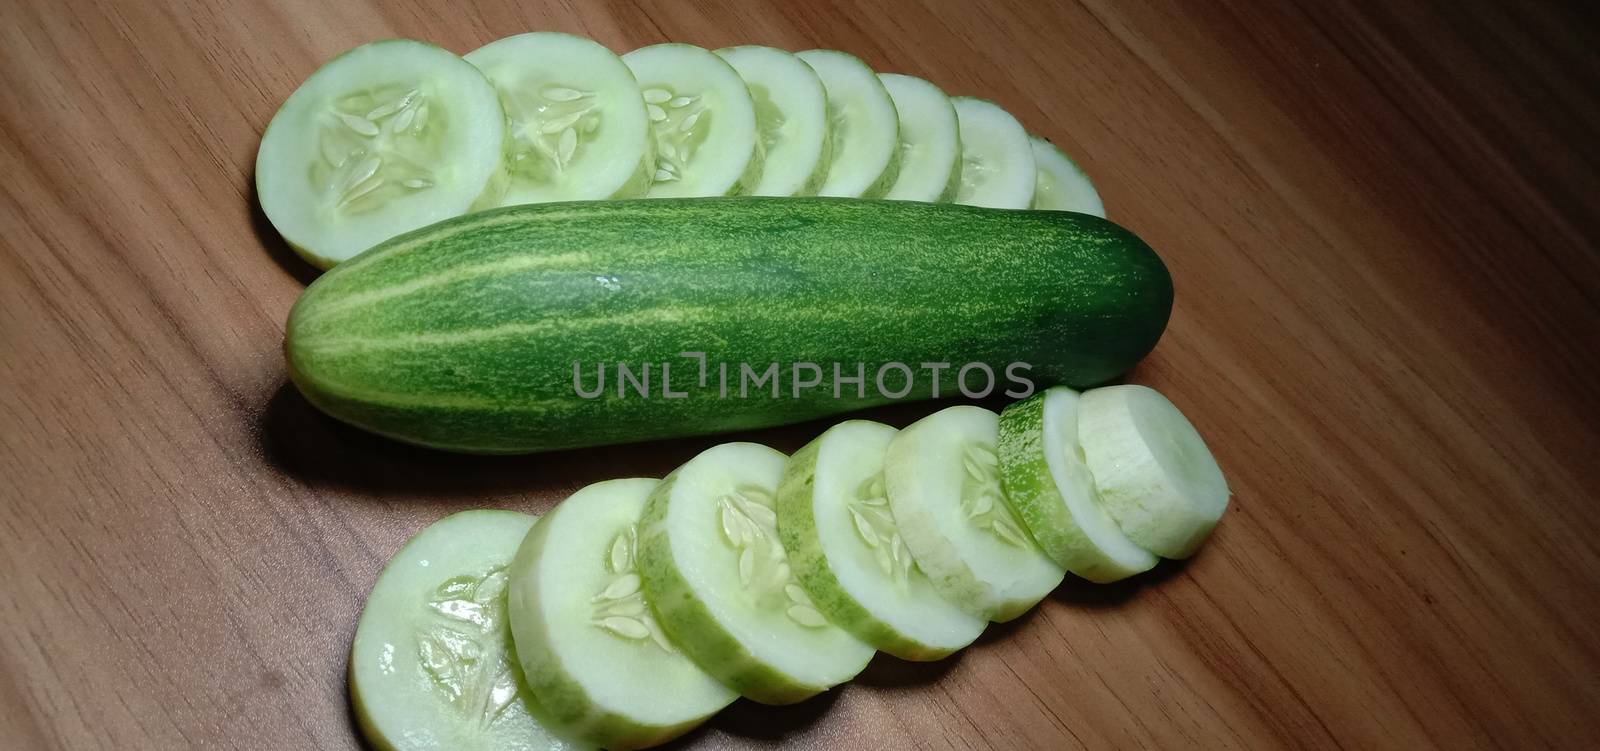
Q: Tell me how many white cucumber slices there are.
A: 15